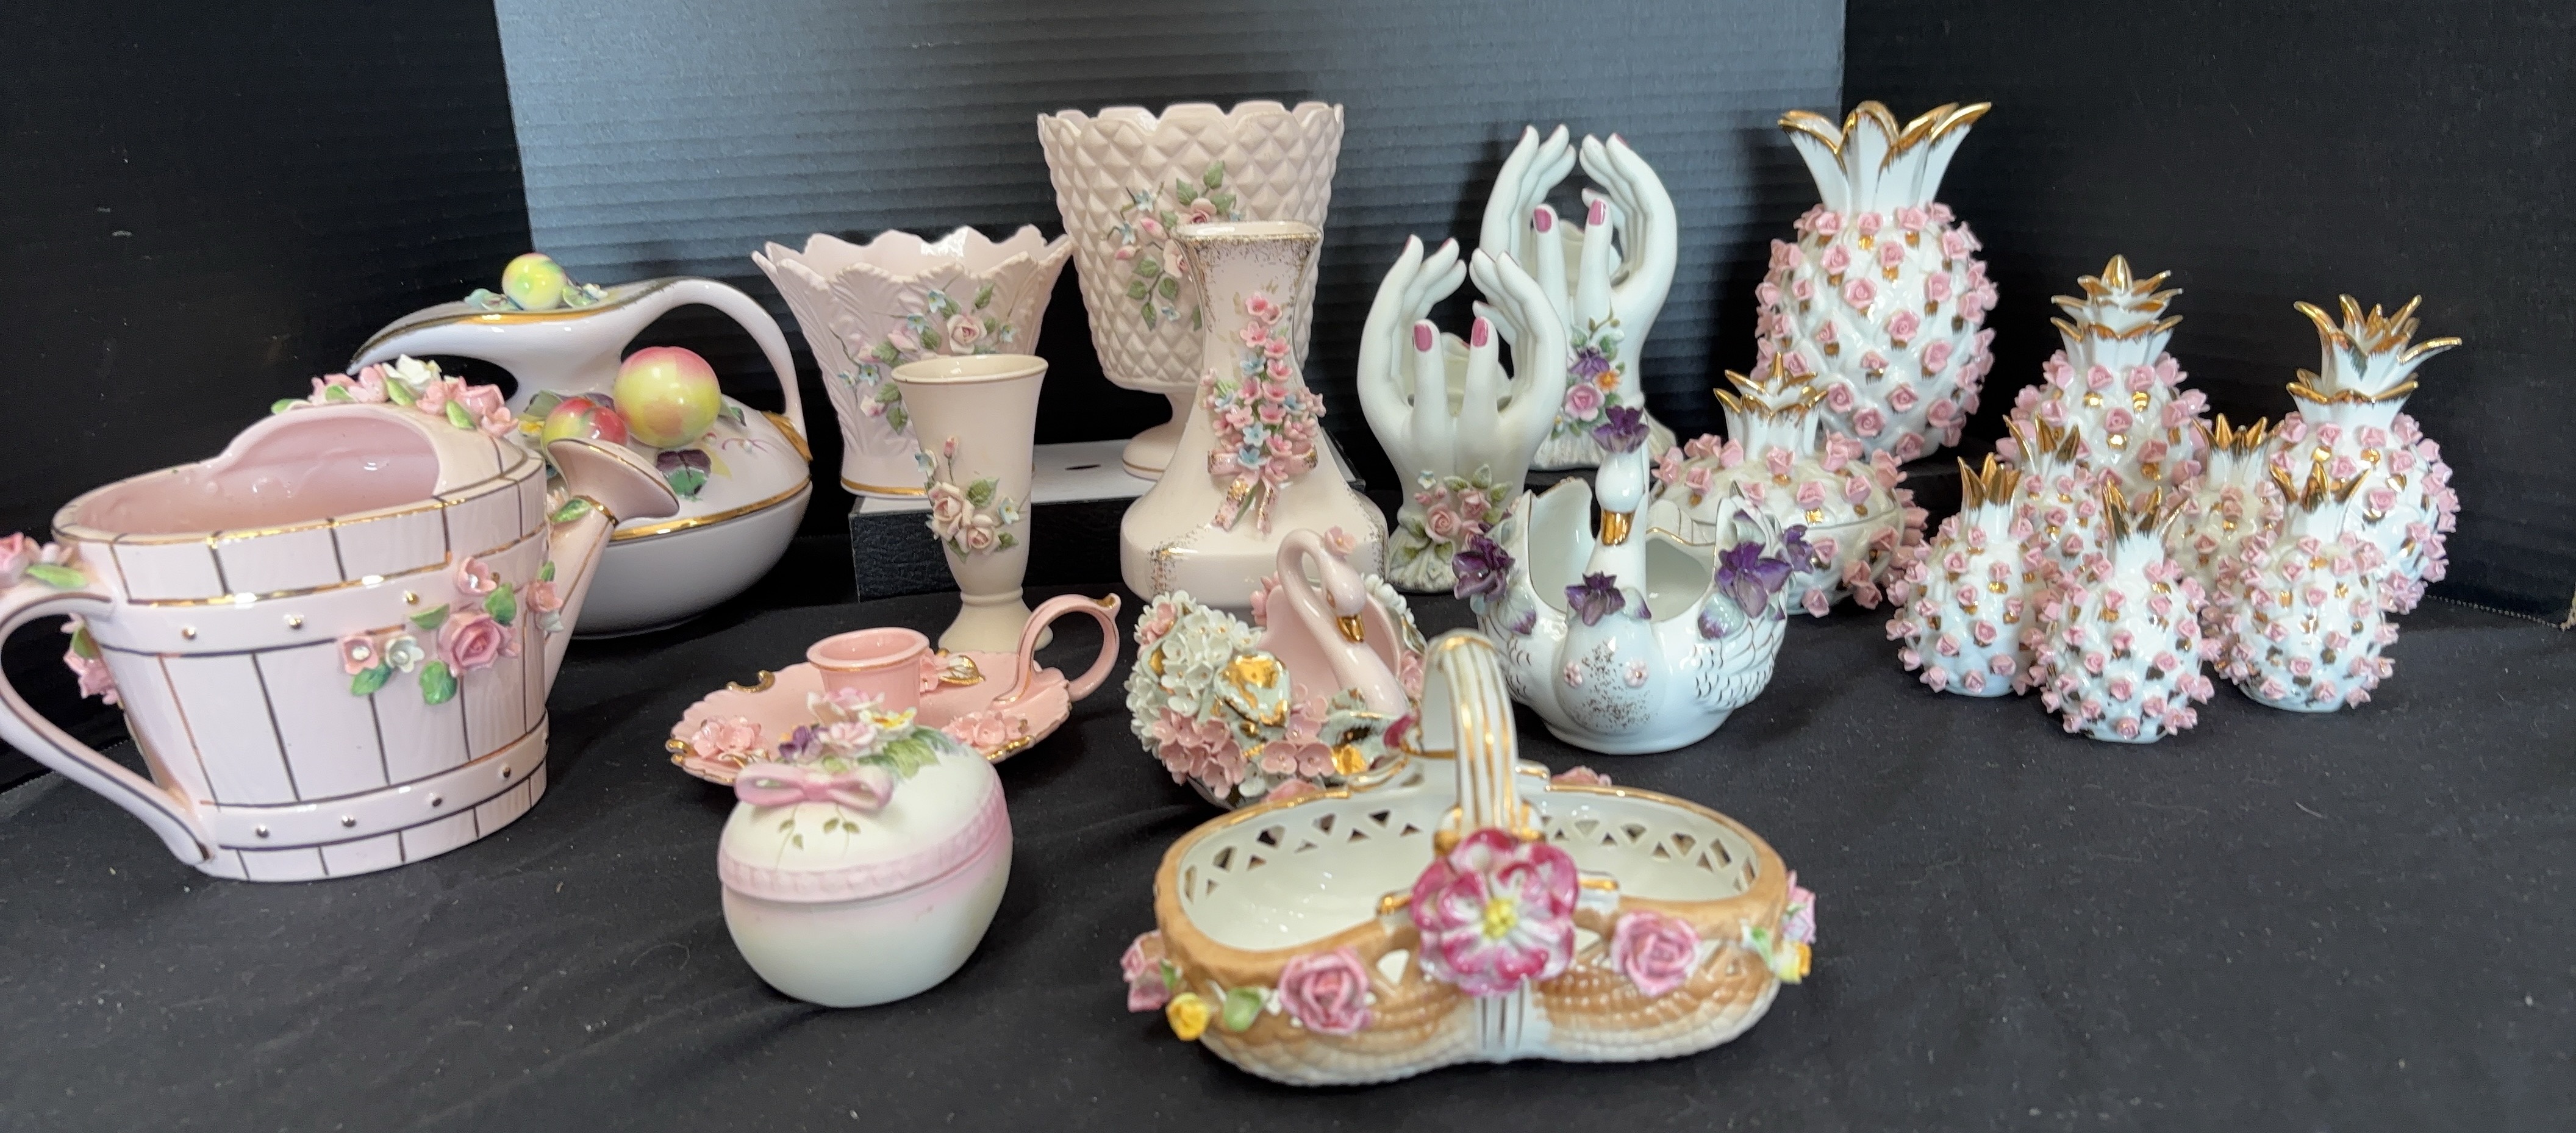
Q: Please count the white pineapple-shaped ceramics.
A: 9